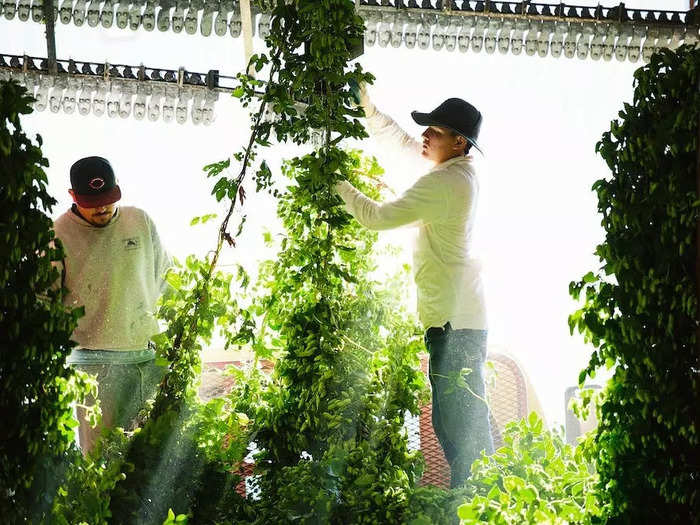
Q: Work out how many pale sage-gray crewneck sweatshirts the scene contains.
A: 1